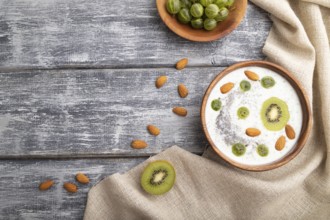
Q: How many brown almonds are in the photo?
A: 14